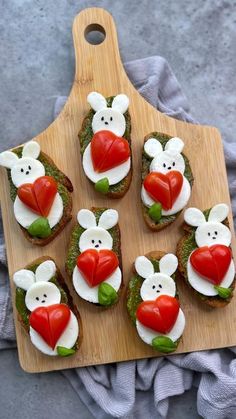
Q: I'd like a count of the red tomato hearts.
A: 7